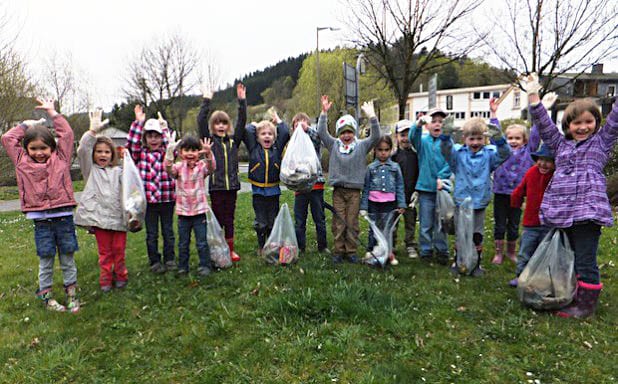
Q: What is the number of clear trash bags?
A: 8